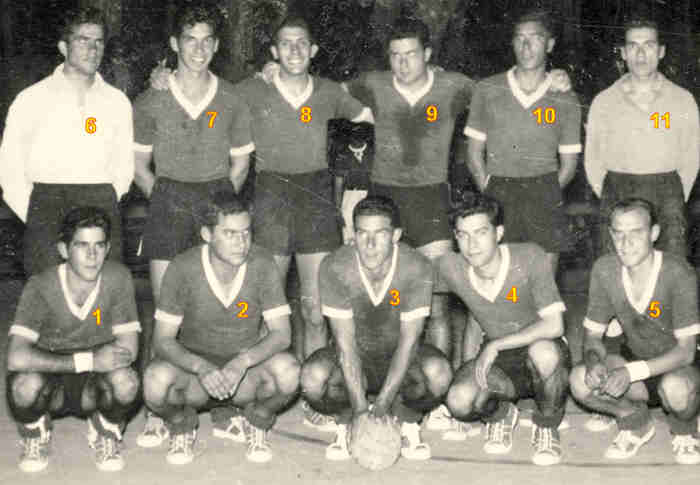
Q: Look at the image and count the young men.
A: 11